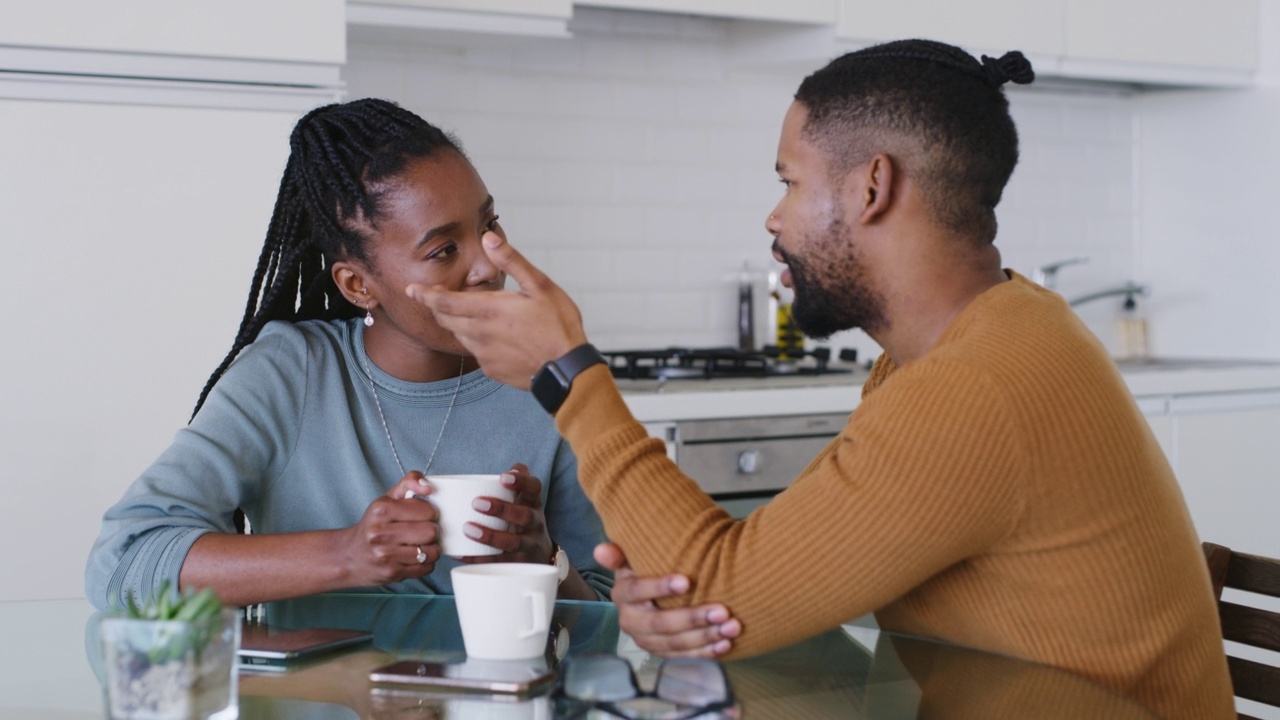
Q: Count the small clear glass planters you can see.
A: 1